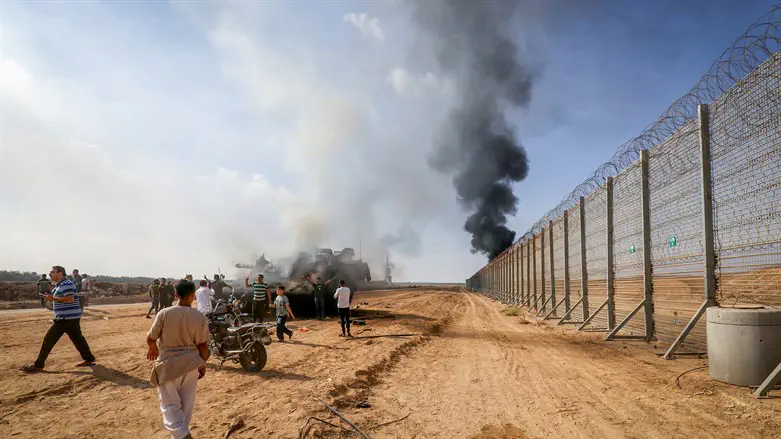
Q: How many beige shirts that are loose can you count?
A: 1